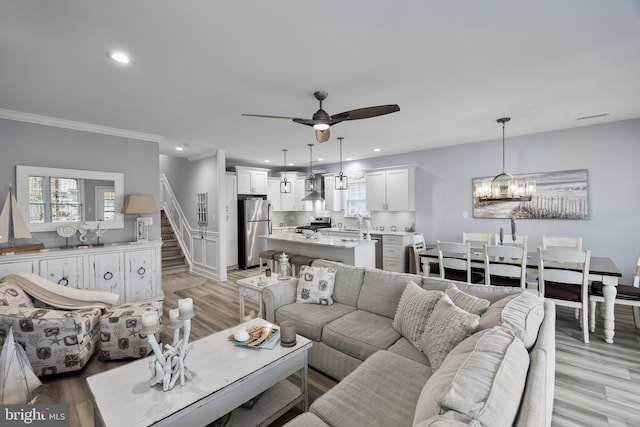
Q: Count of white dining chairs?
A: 8